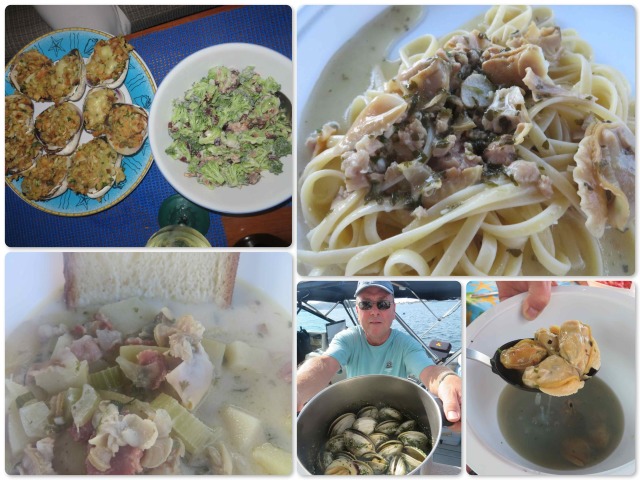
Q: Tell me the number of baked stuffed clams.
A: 10